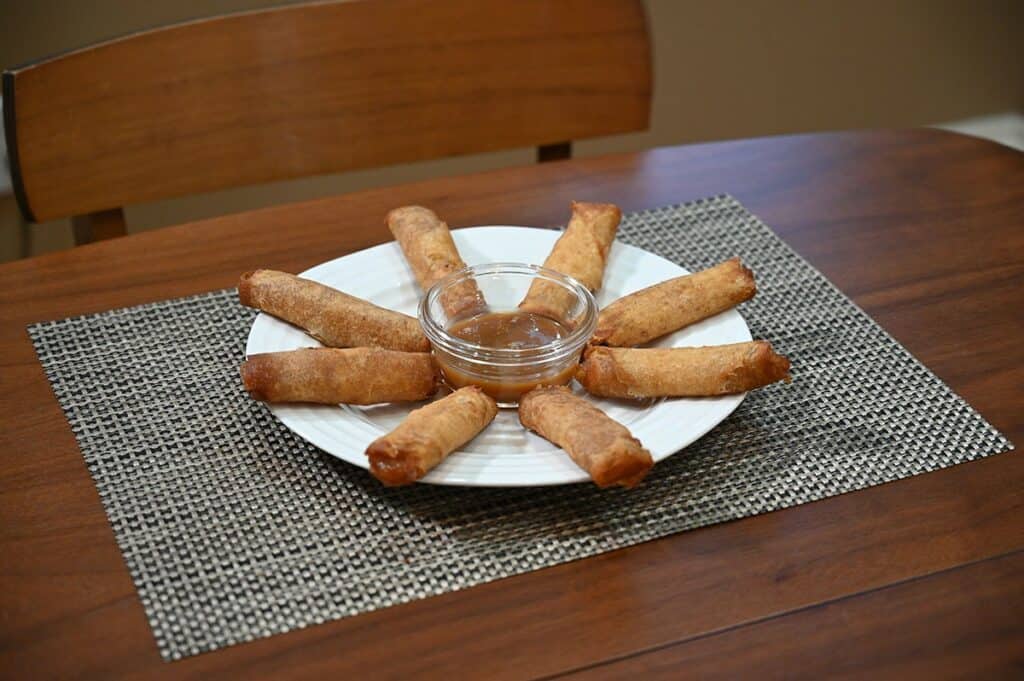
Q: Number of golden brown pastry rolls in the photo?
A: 8